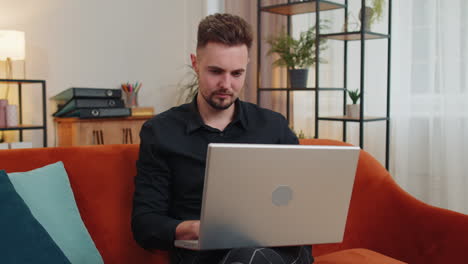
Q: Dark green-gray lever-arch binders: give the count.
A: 3